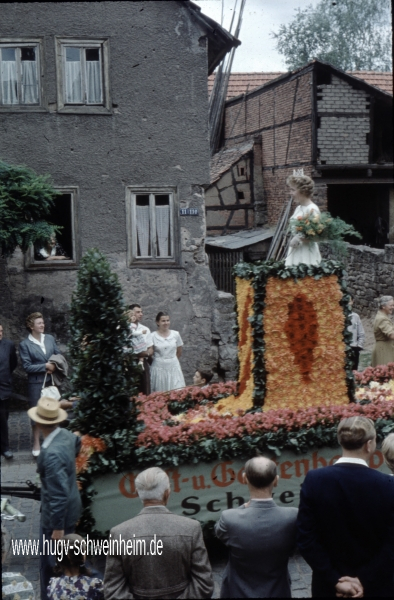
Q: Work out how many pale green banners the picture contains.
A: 1